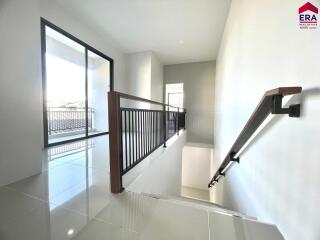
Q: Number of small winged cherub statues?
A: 0